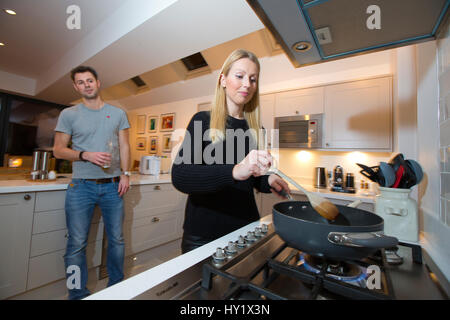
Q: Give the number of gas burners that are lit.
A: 1